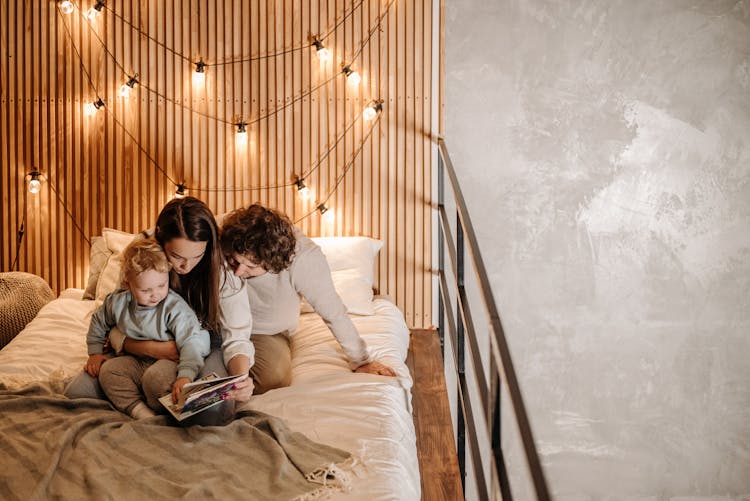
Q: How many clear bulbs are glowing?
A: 13